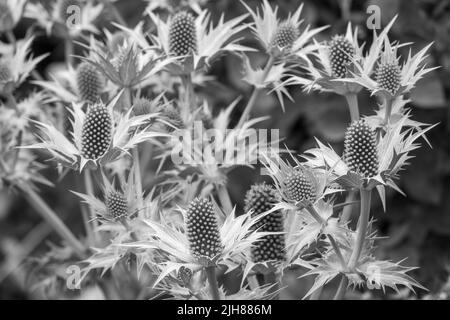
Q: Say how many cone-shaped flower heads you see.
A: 11